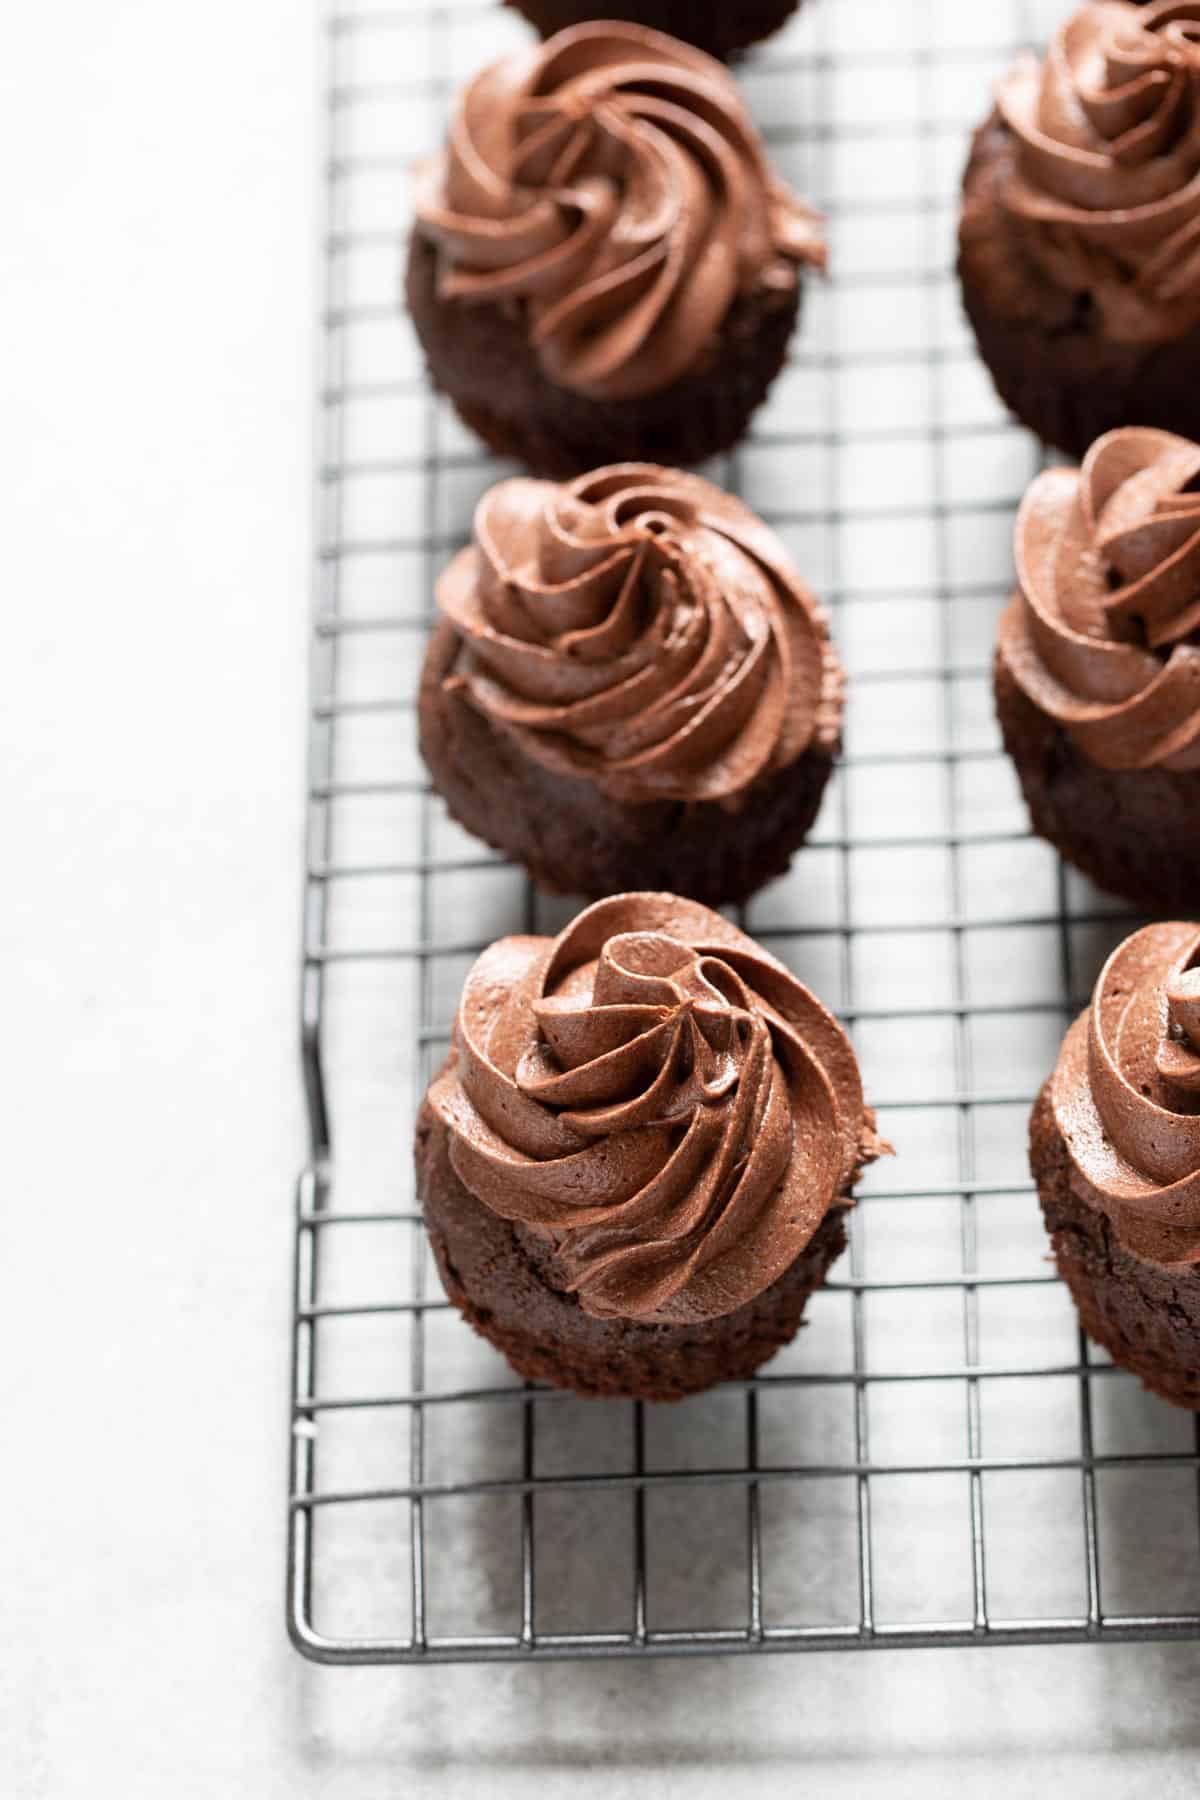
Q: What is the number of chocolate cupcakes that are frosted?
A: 6